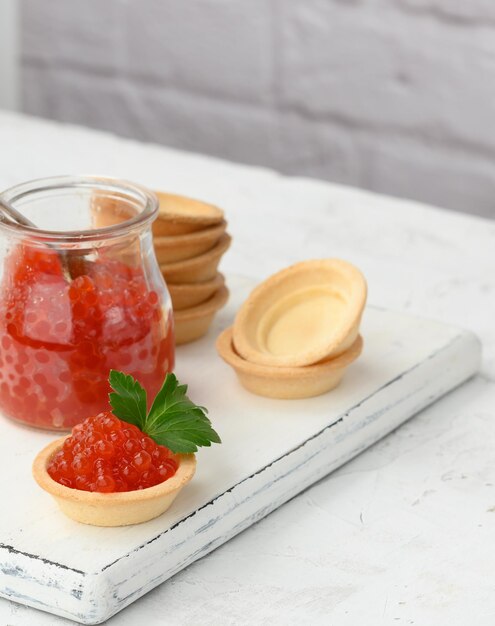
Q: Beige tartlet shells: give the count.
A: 8